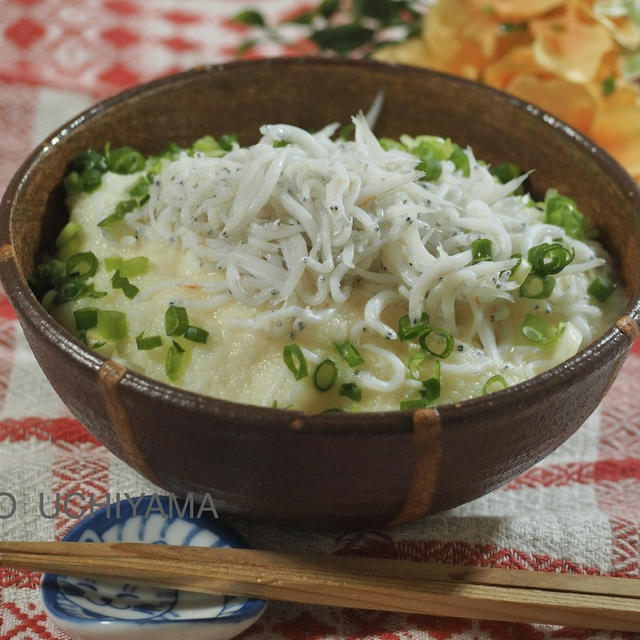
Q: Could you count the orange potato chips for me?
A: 0